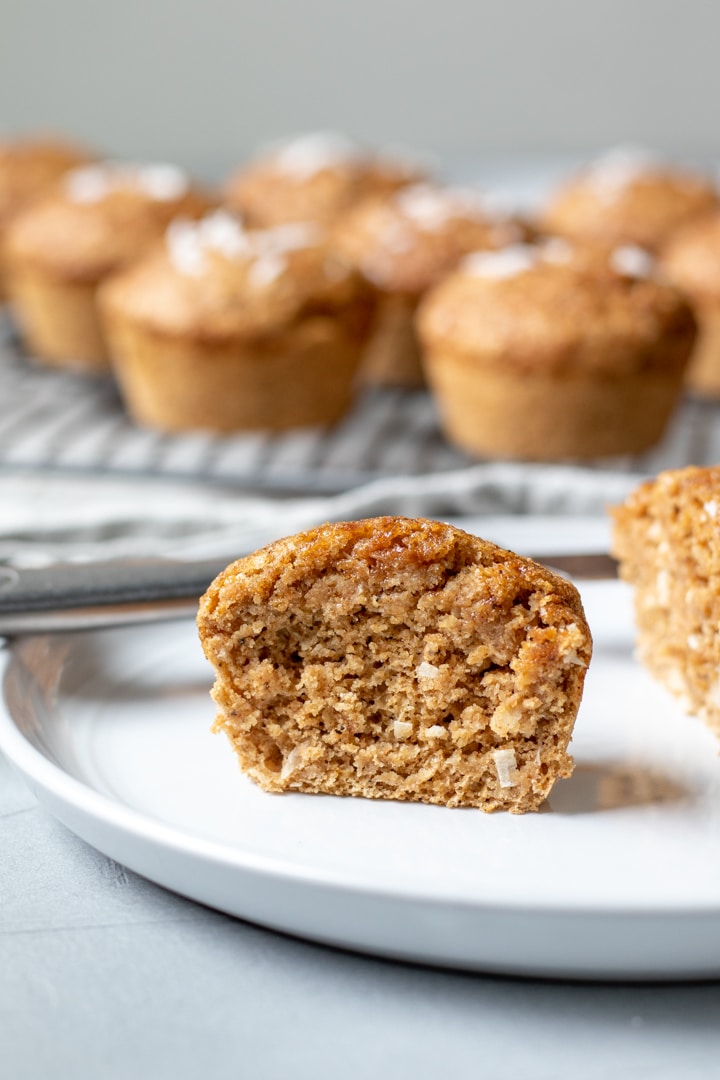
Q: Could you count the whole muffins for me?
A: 8